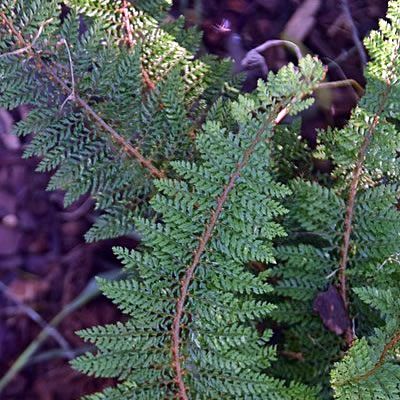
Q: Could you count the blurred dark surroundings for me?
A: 2